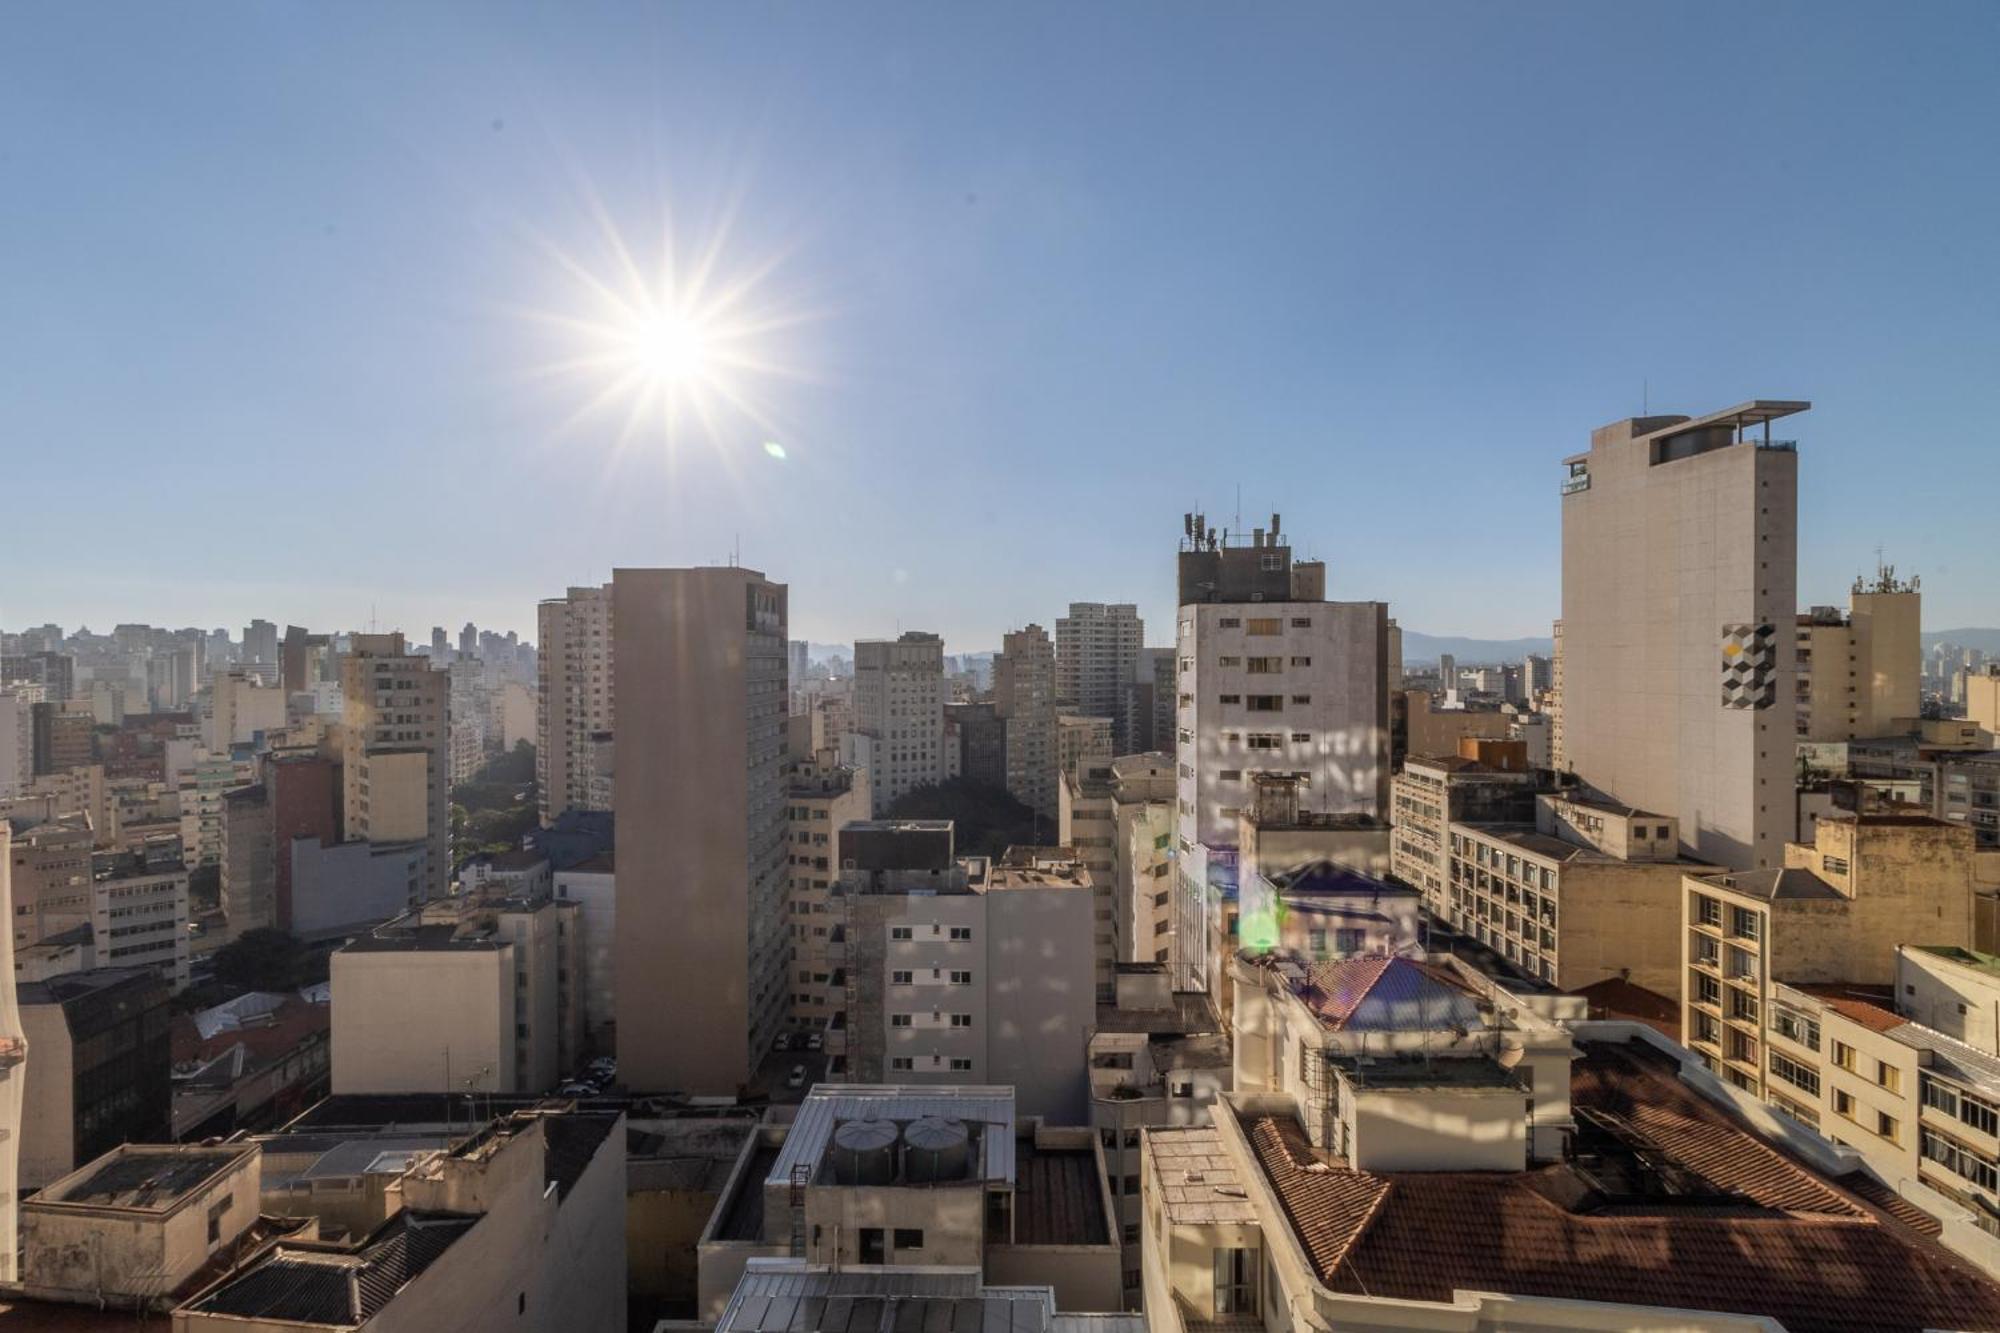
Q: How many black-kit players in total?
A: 0